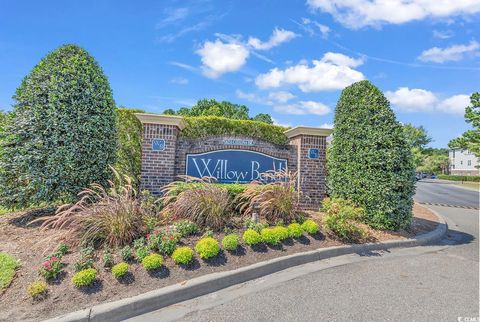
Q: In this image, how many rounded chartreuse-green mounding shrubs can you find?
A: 12